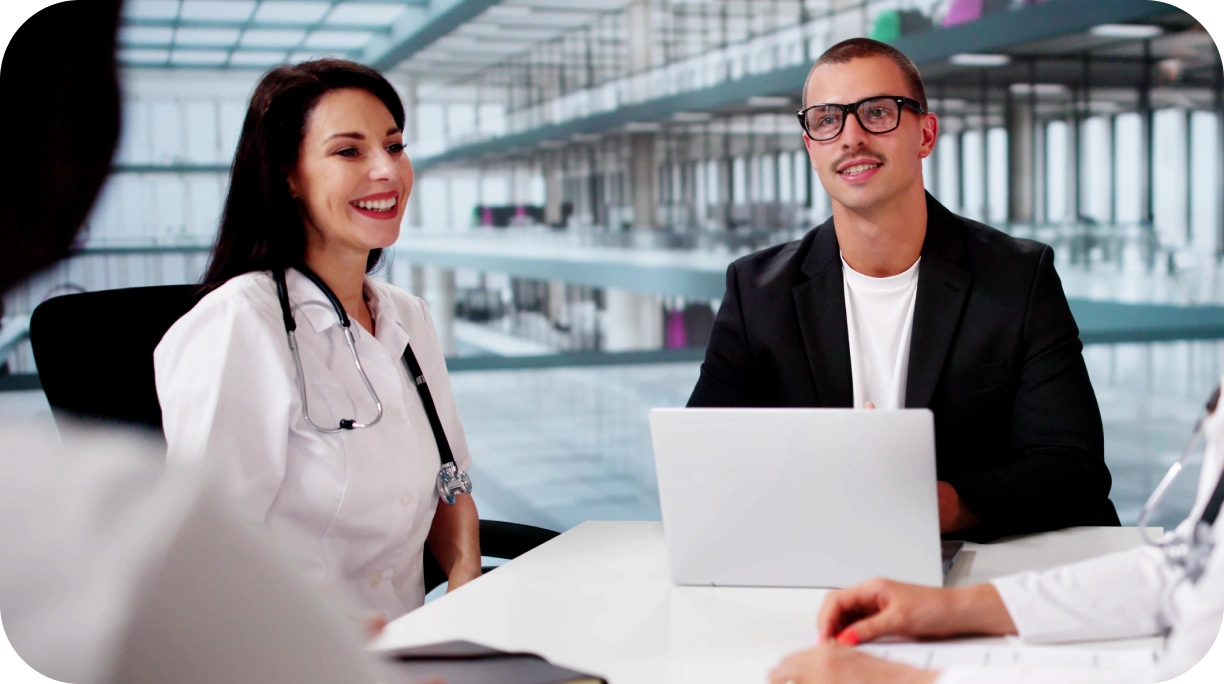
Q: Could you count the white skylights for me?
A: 12